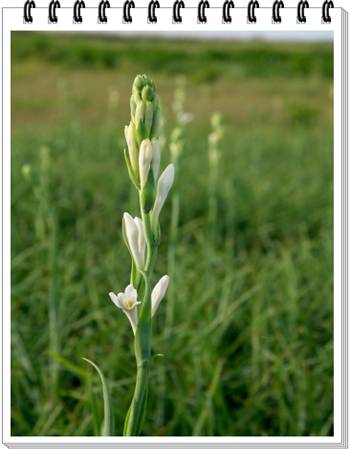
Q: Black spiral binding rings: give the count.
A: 13